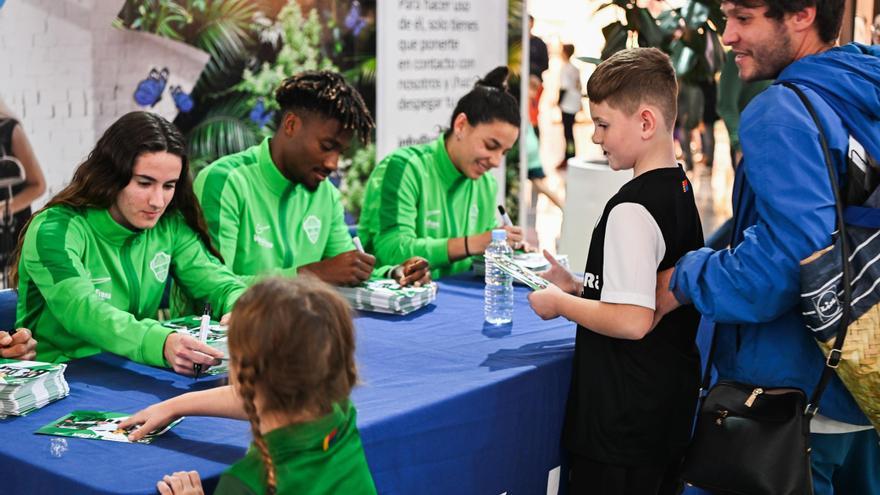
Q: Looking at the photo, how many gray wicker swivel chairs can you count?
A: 0